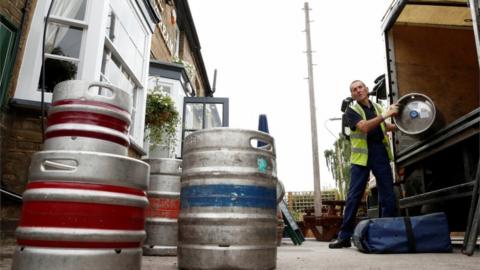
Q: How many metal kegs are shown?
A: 5